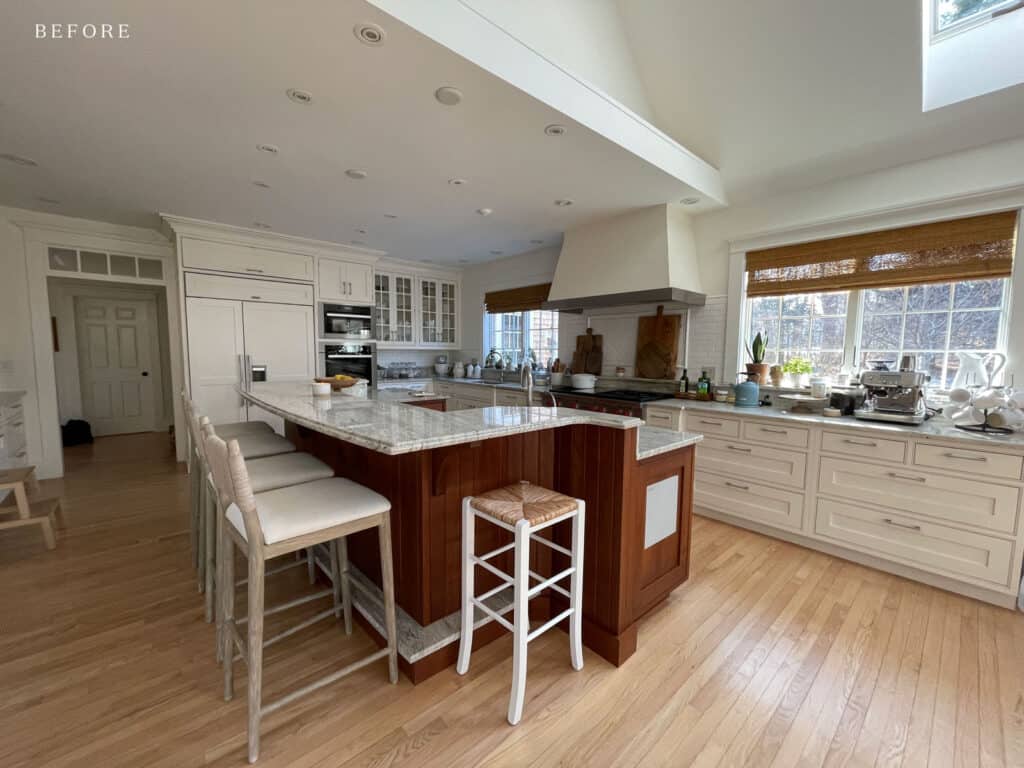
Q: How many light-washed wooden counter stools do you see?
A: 4